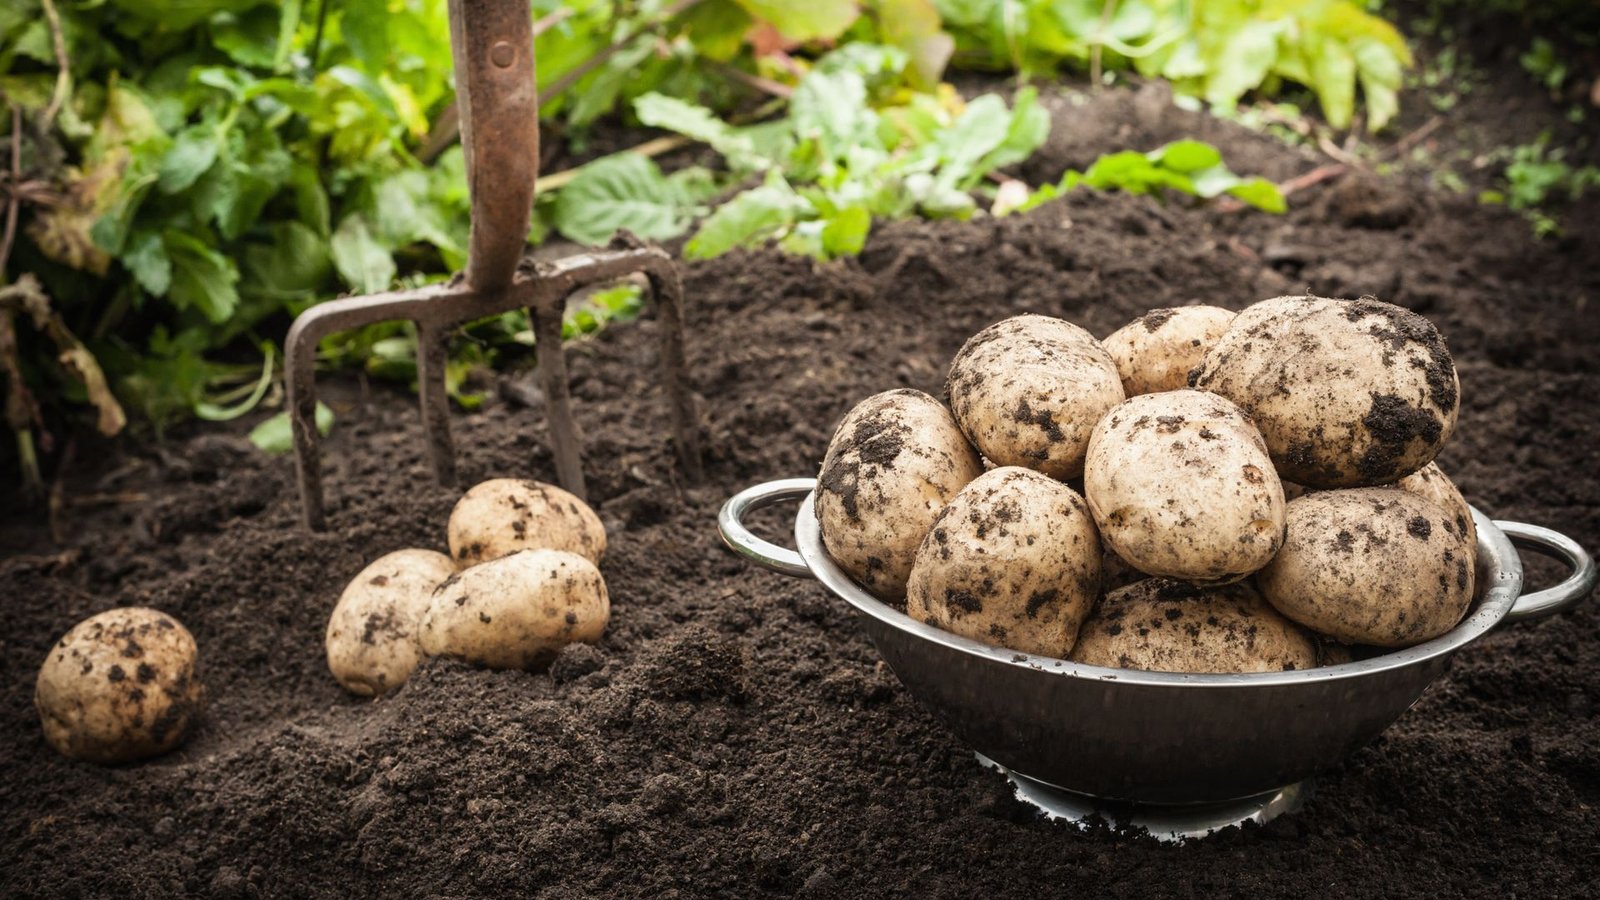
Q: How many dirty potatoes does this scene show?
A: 13